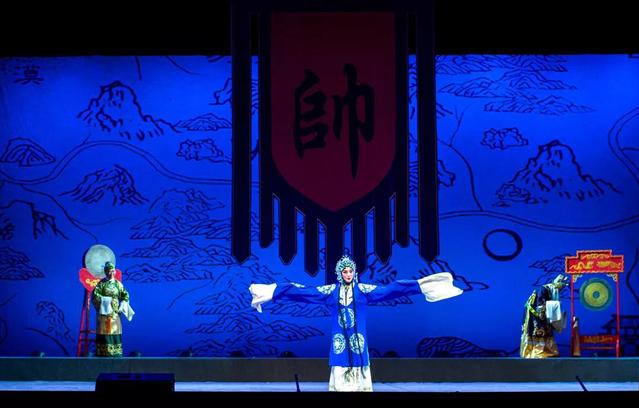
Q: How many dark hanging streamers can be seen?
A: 9